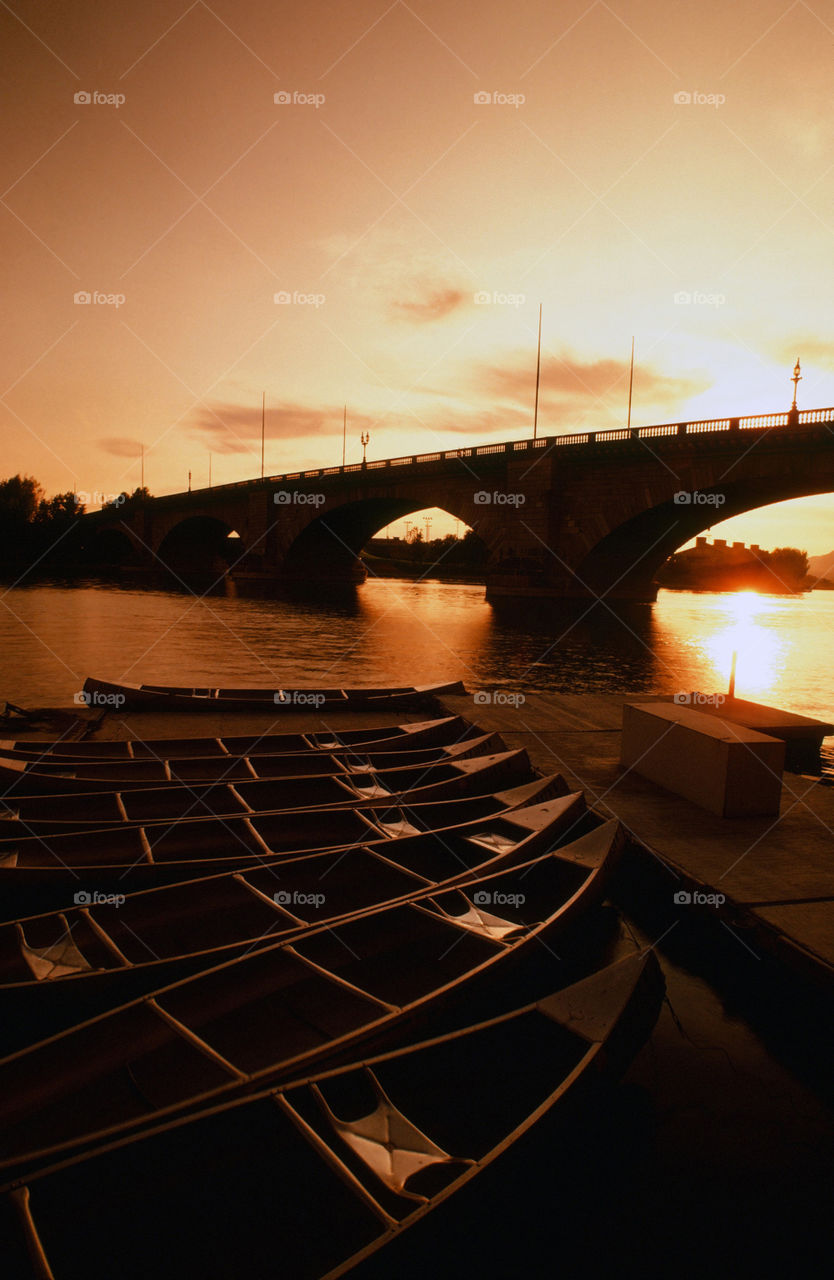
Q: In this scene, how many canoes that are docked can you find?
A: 8